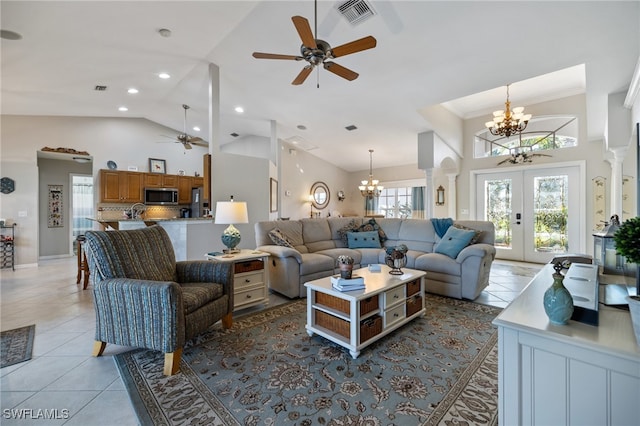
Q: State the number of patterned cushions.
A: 4